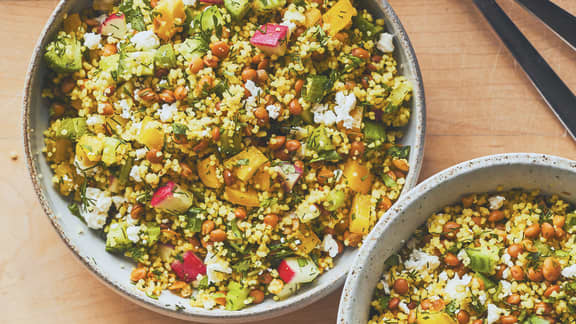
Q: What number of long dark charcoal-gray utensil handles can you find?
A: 2